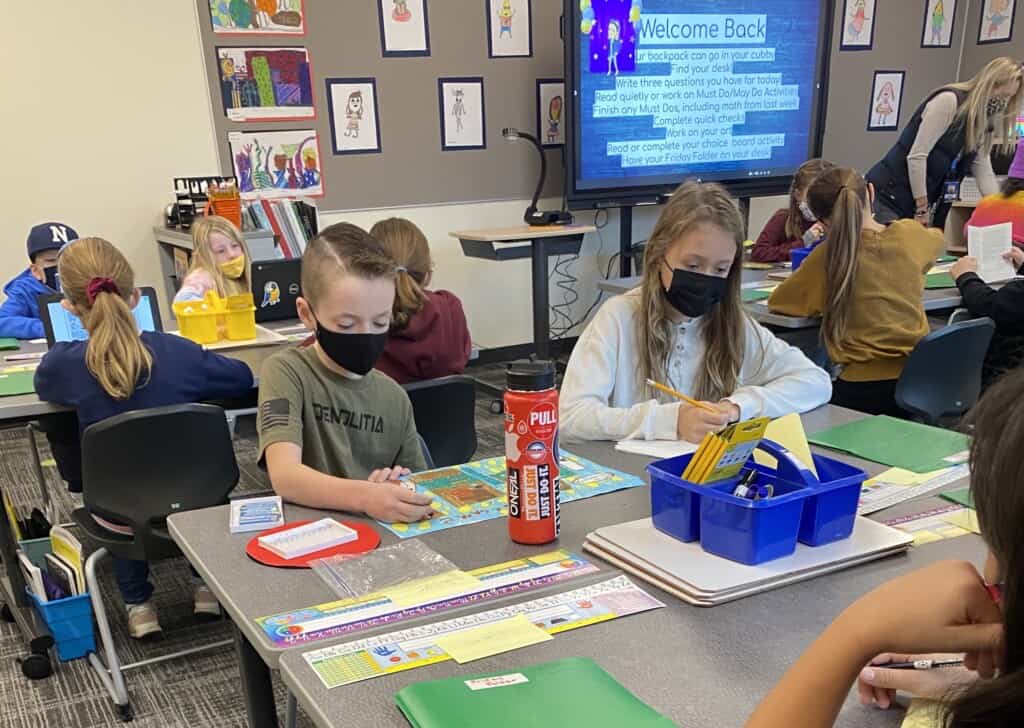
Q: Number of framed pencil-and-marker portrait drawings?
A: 9